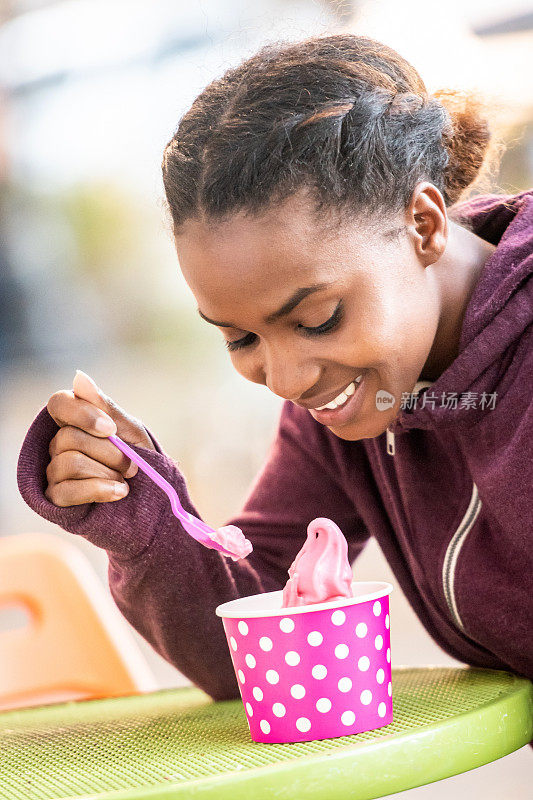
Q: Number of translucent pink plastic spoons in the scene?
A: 1